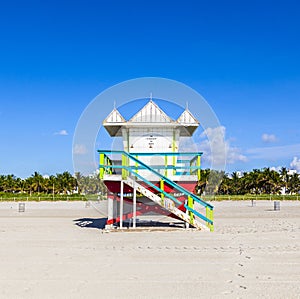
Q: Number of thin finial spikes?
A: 3